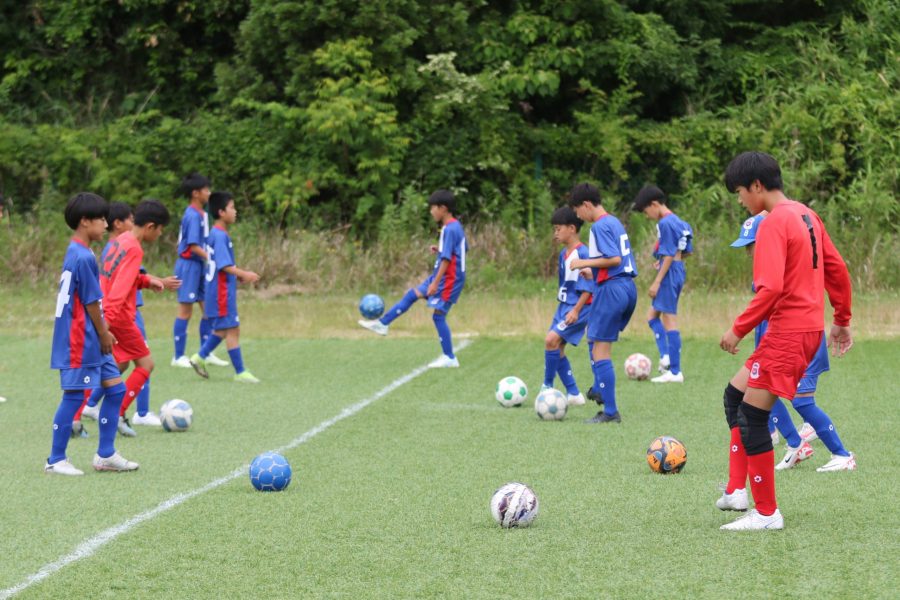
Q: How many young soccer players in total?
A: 11